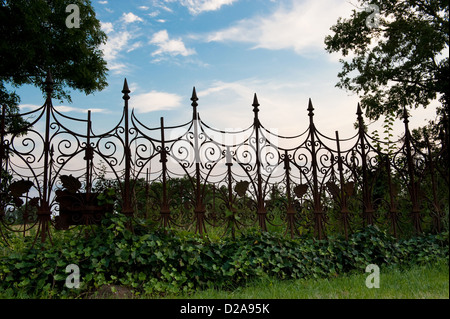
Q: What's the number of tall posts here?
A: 7